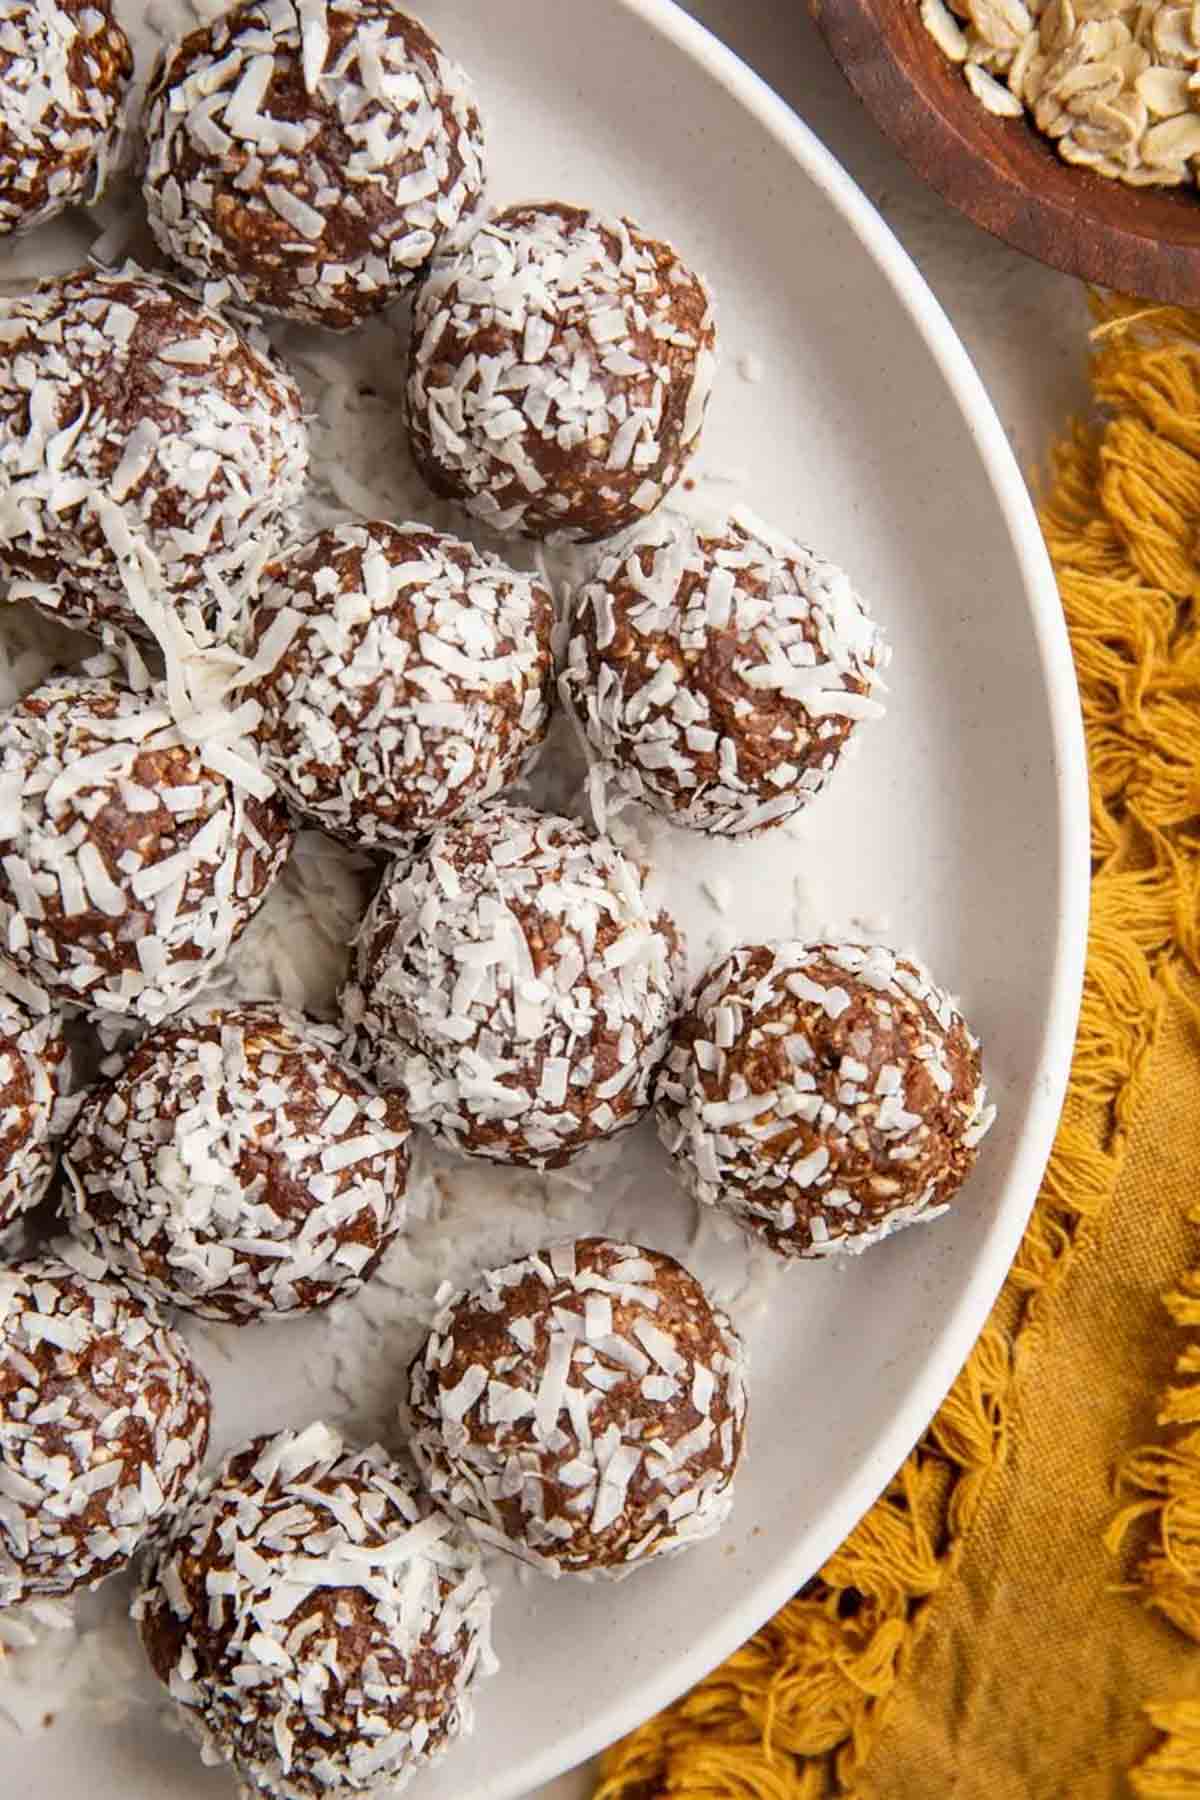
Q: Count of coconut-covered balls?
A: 14